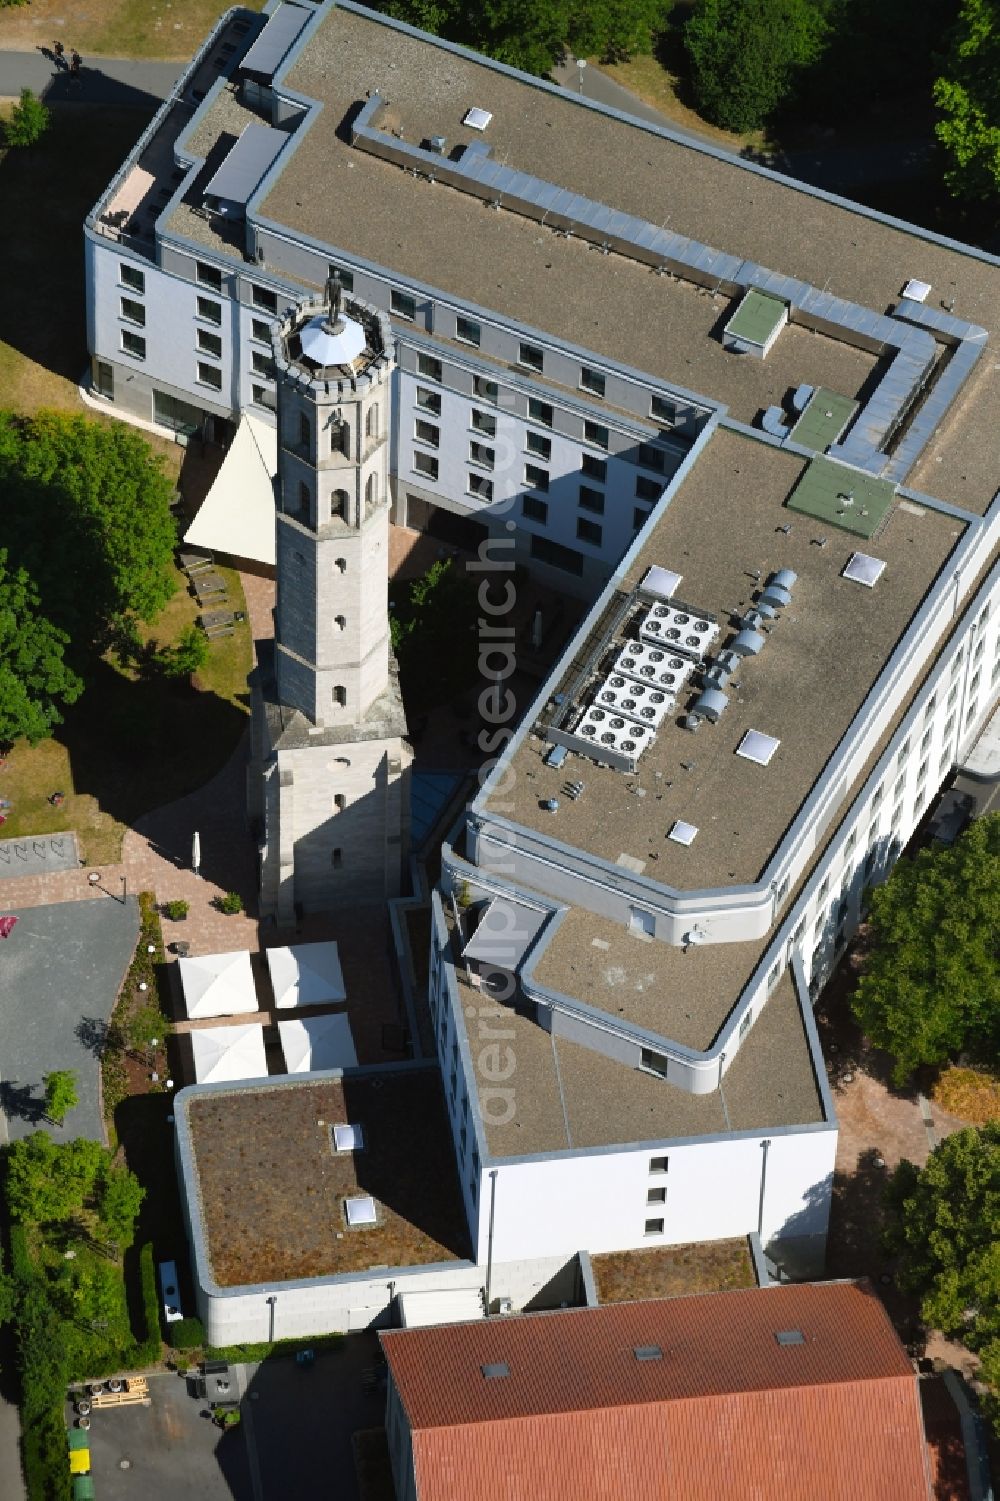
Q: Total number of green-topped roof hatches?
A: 3